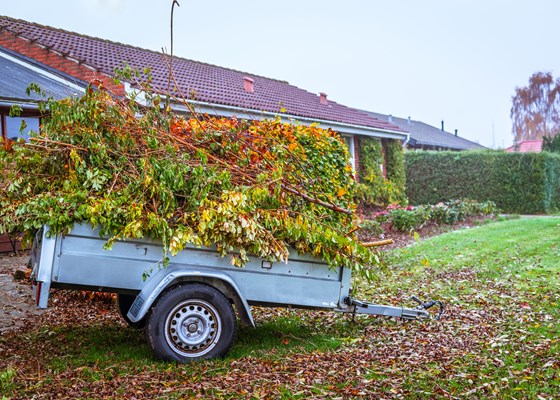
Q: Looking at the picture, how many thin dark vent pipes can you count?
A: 2